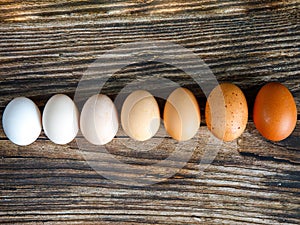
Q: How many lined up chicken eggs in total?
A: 7